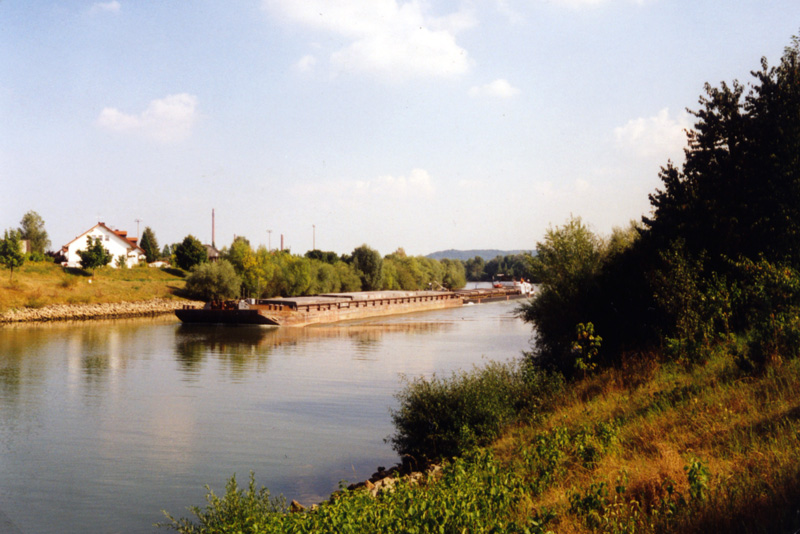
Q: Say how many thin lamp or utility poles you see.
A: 3